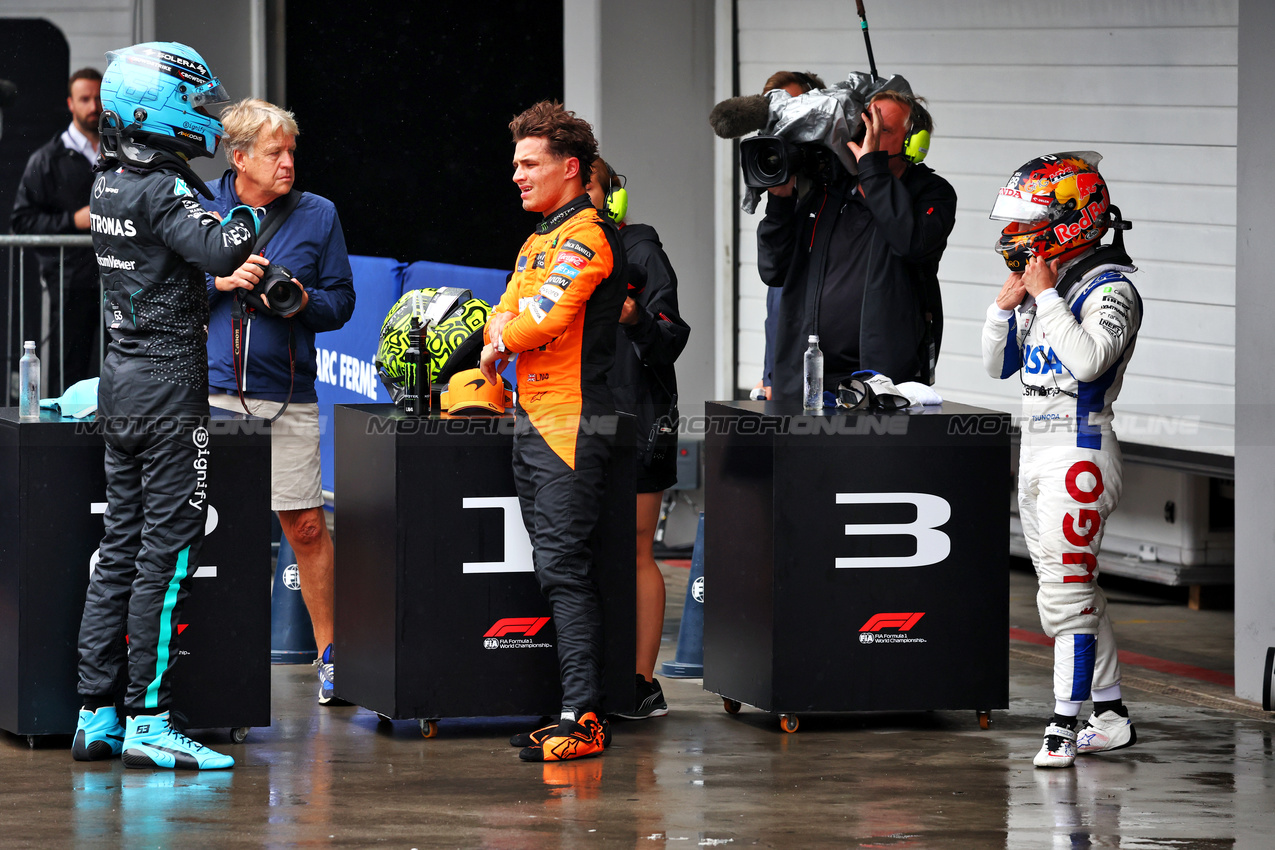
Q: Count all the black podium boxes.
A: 3